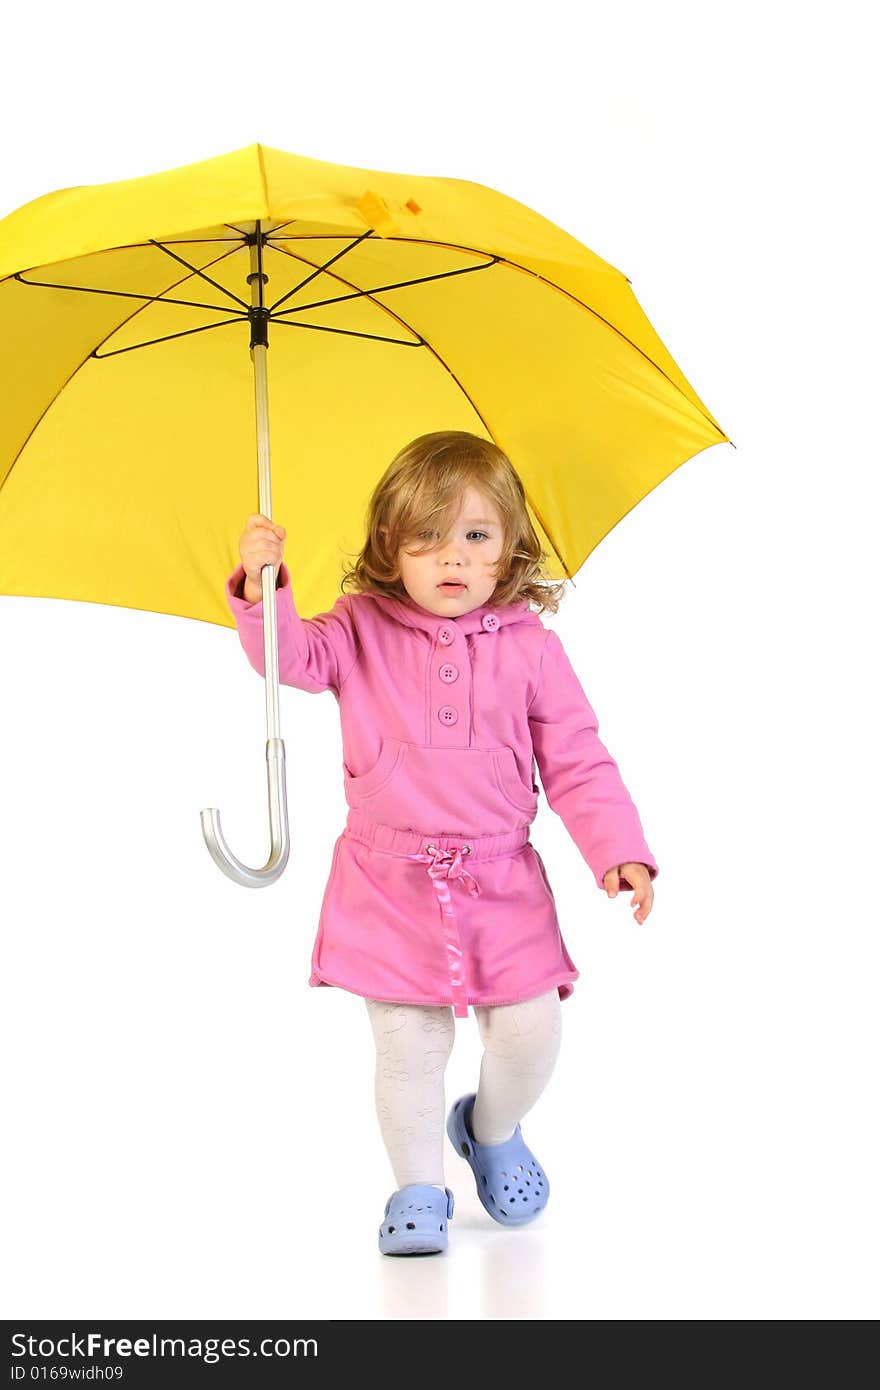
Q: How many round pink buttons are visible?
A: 4